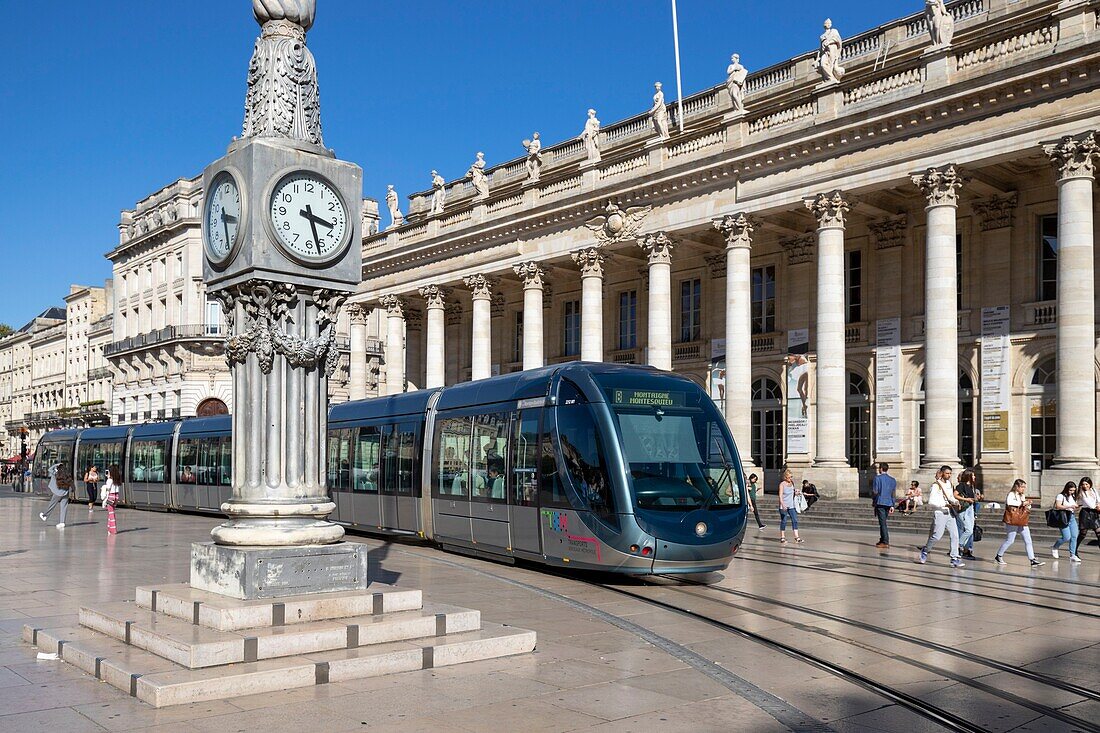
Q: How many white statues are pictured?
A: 9